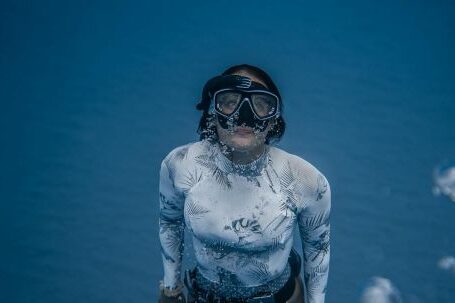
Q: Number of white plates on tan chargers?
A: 0